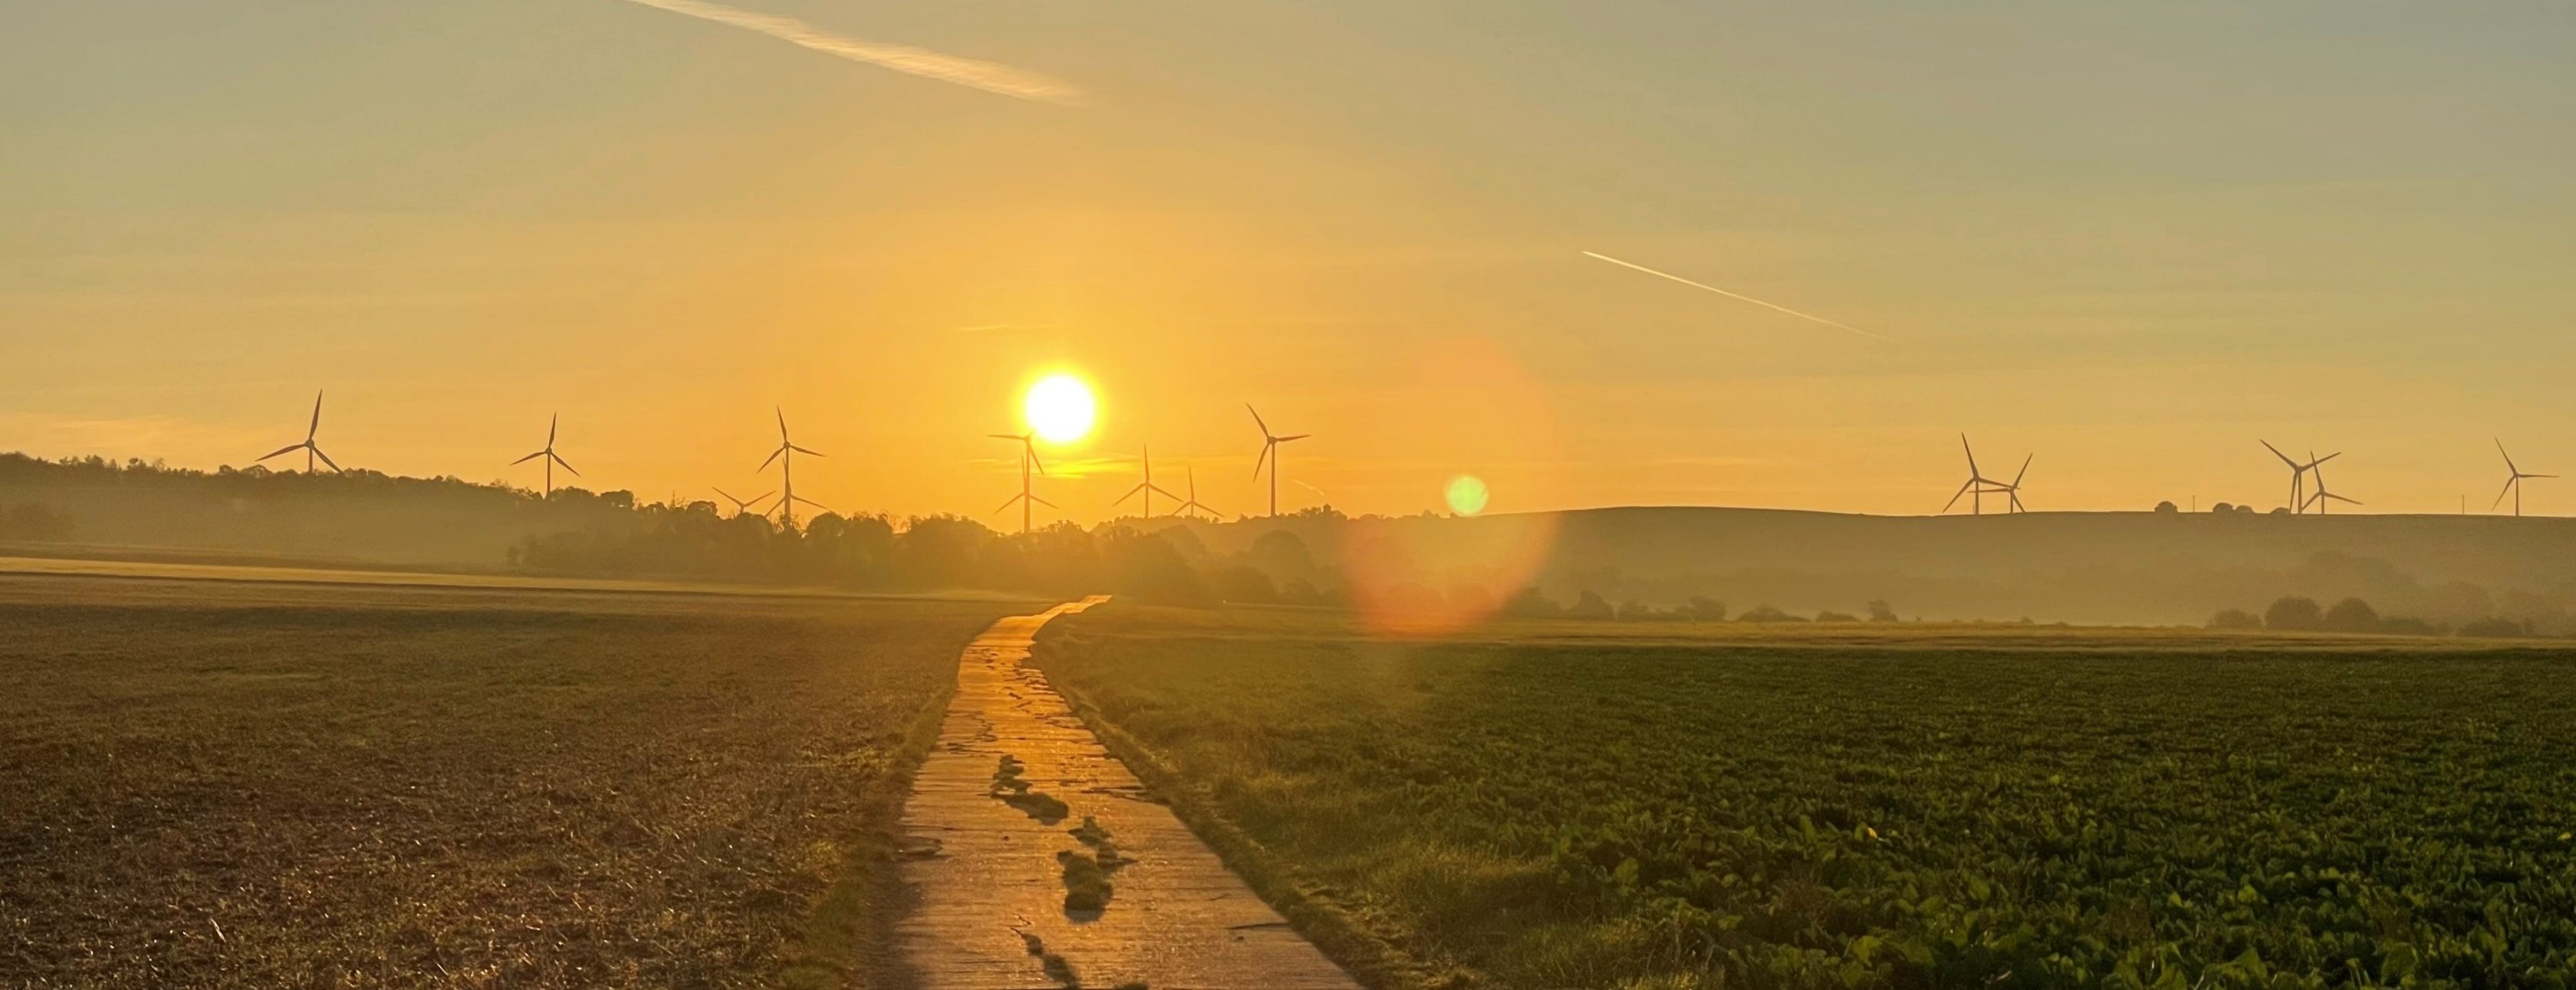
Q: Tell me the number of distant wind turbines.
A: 15